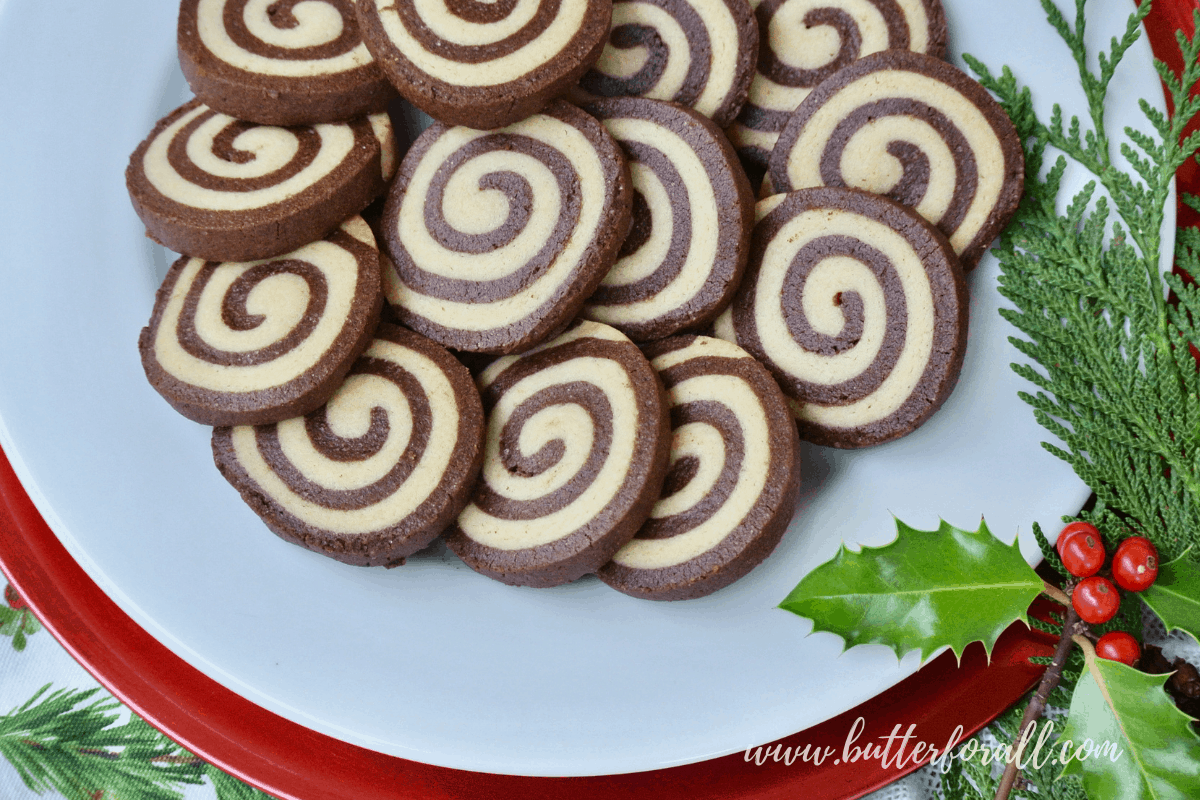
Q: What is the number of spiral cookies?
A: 13